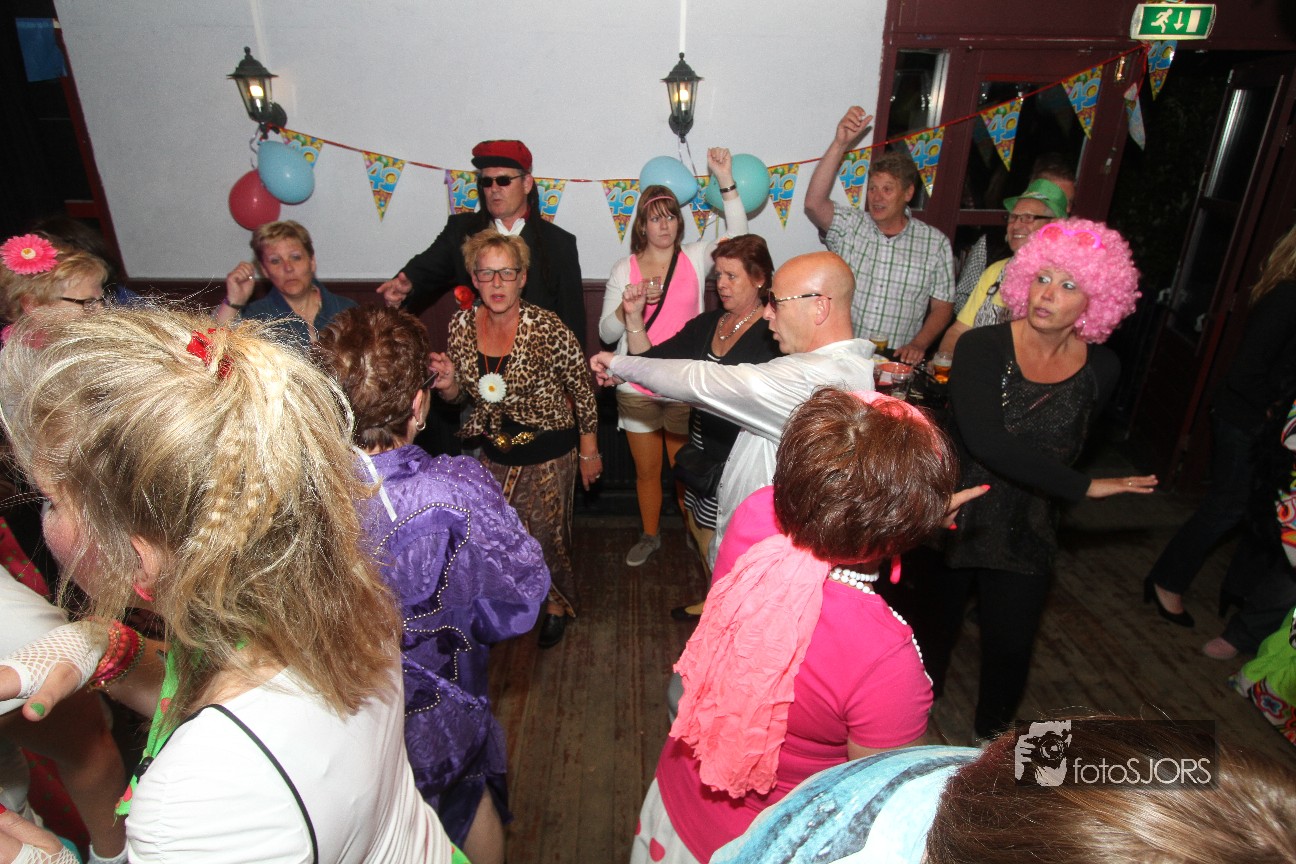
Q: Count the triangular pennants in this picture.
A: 13